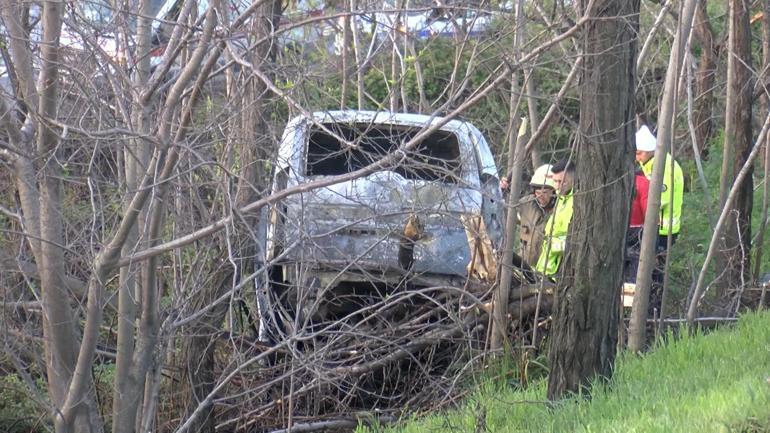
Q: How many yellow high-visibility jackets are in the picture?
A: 2